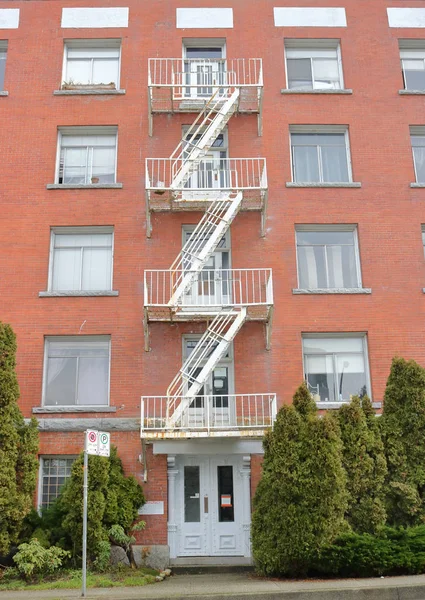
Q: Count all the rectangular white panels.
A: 5